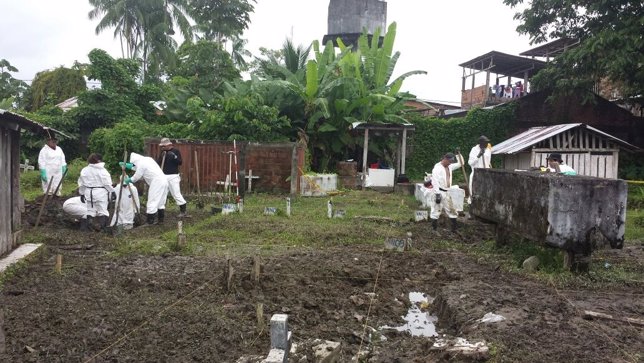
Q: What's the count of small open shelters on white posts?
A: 1